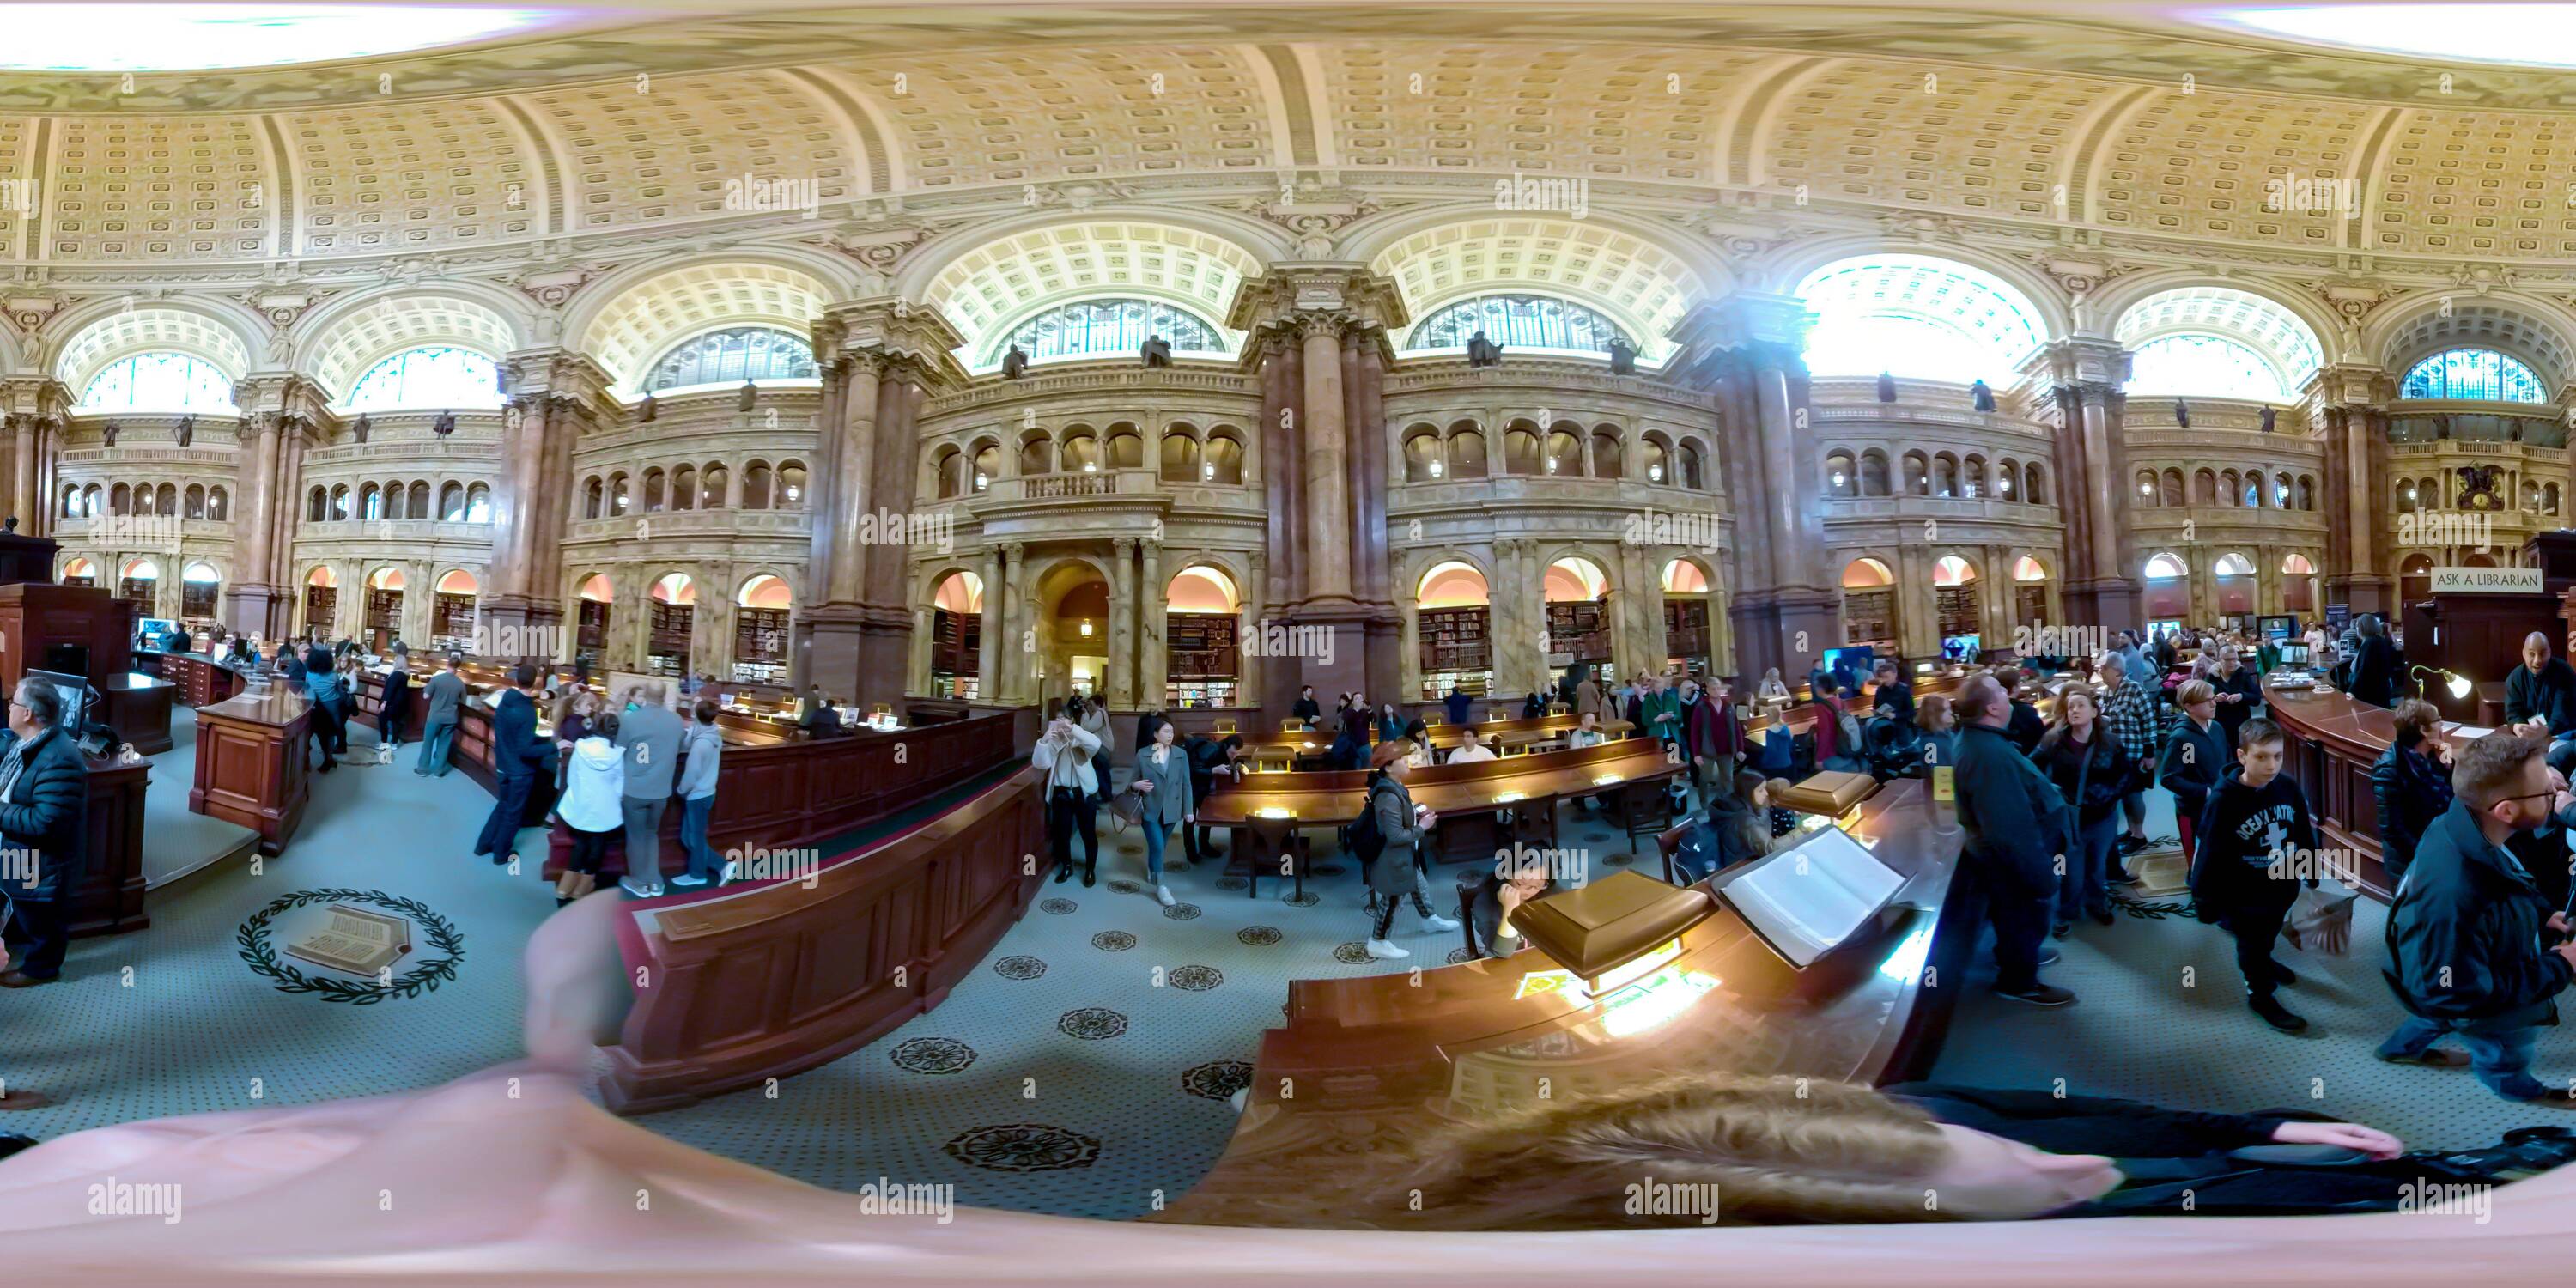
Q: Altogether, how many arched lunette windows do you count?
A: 8